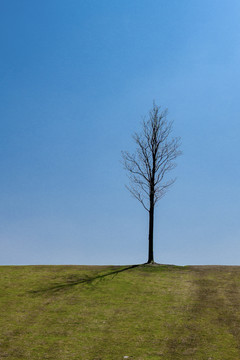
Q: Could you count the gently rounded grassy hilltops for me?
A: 1